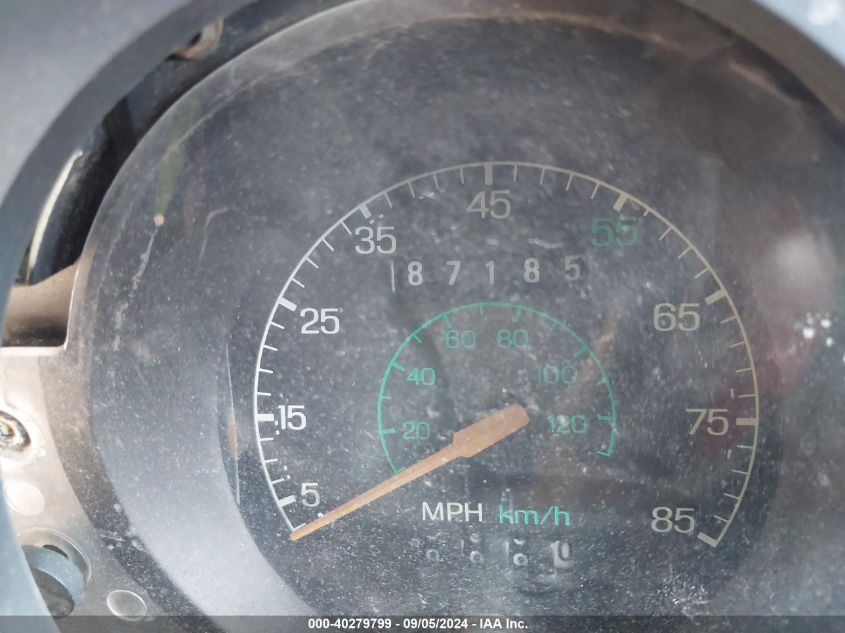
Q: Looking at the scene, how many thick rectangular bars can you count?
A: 9